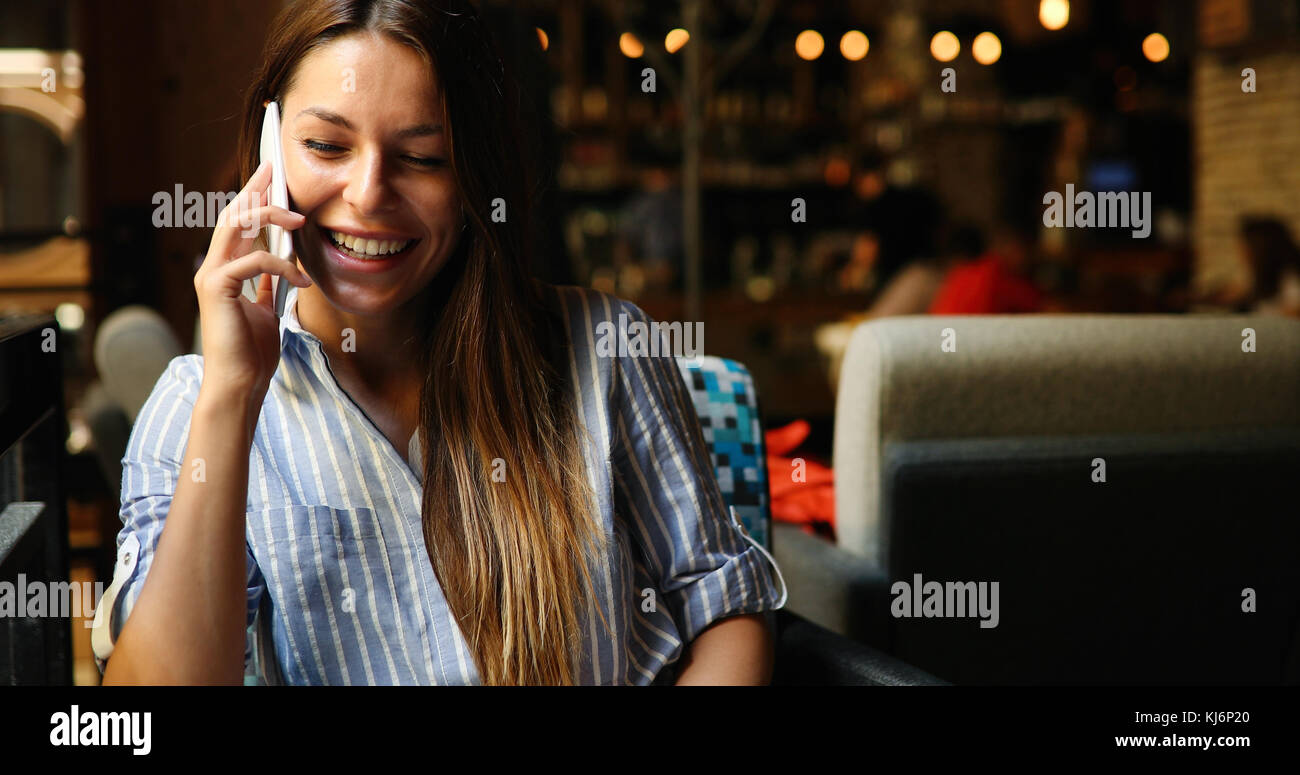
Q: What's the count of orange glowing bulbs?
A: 9